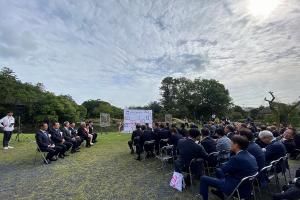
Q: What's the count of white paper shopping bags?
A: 1